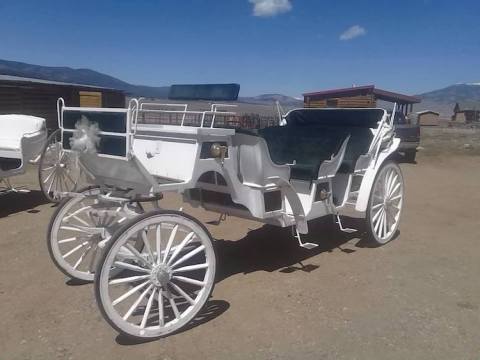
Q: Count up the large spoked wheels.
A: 4